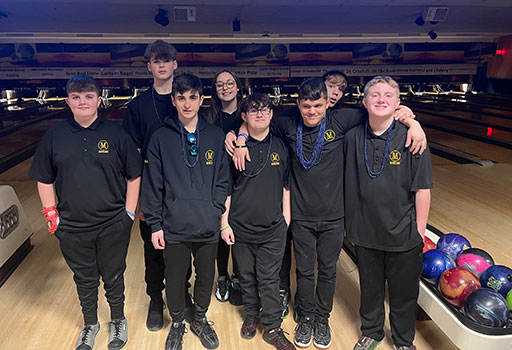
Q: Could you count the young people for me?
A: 8